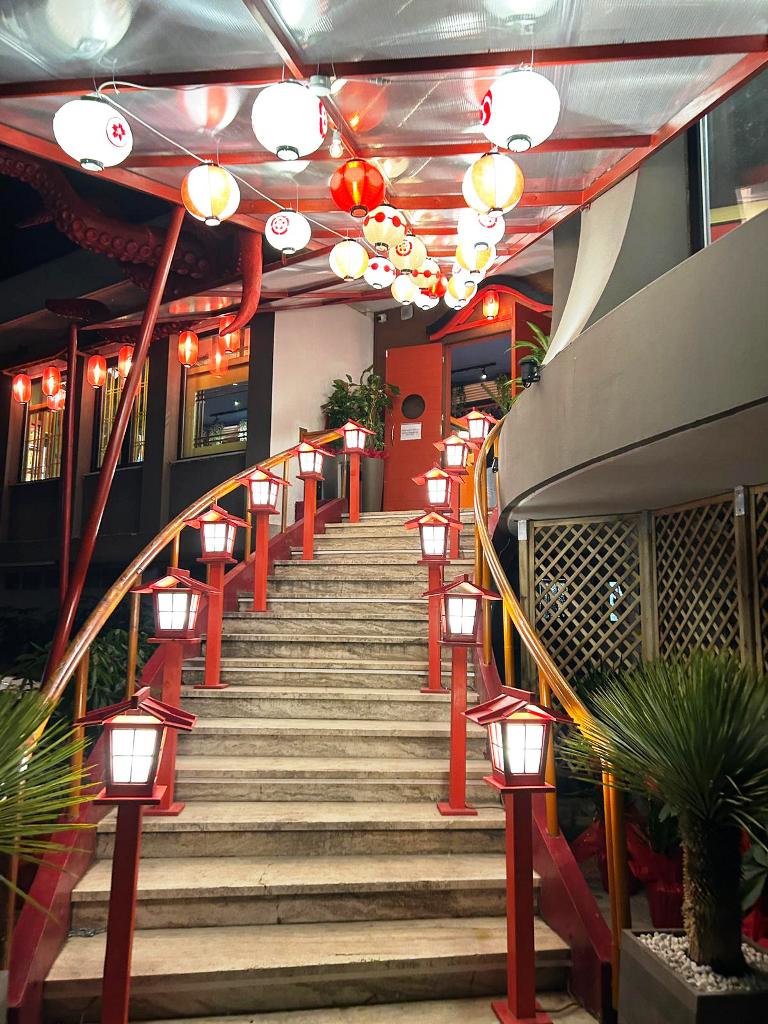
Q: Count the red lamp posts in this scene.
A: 12